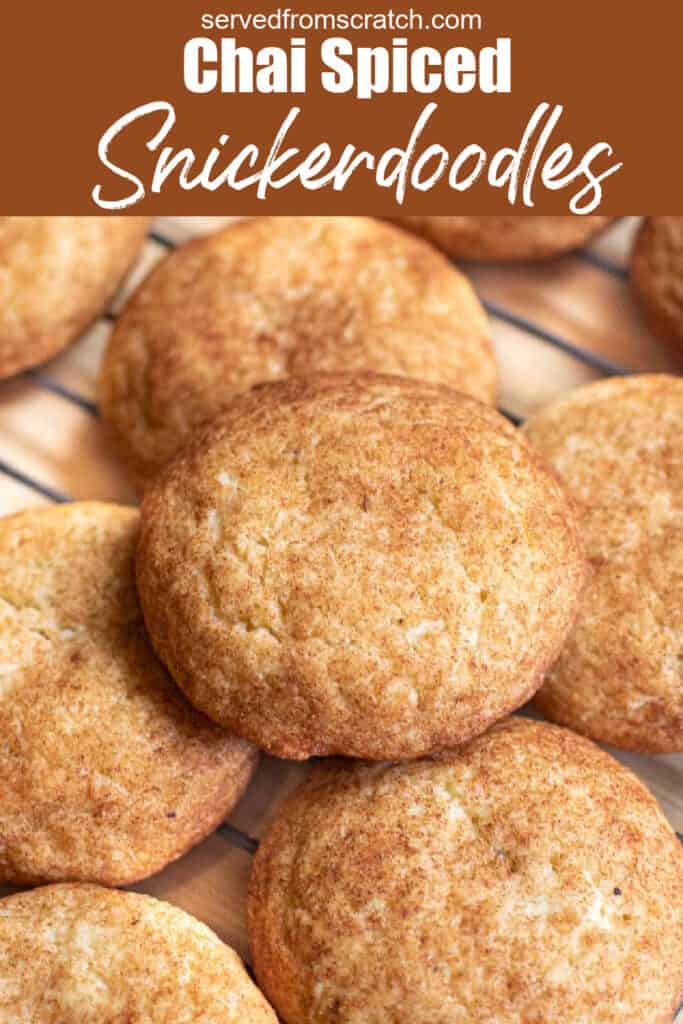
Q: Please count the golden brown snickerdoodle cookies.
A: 9